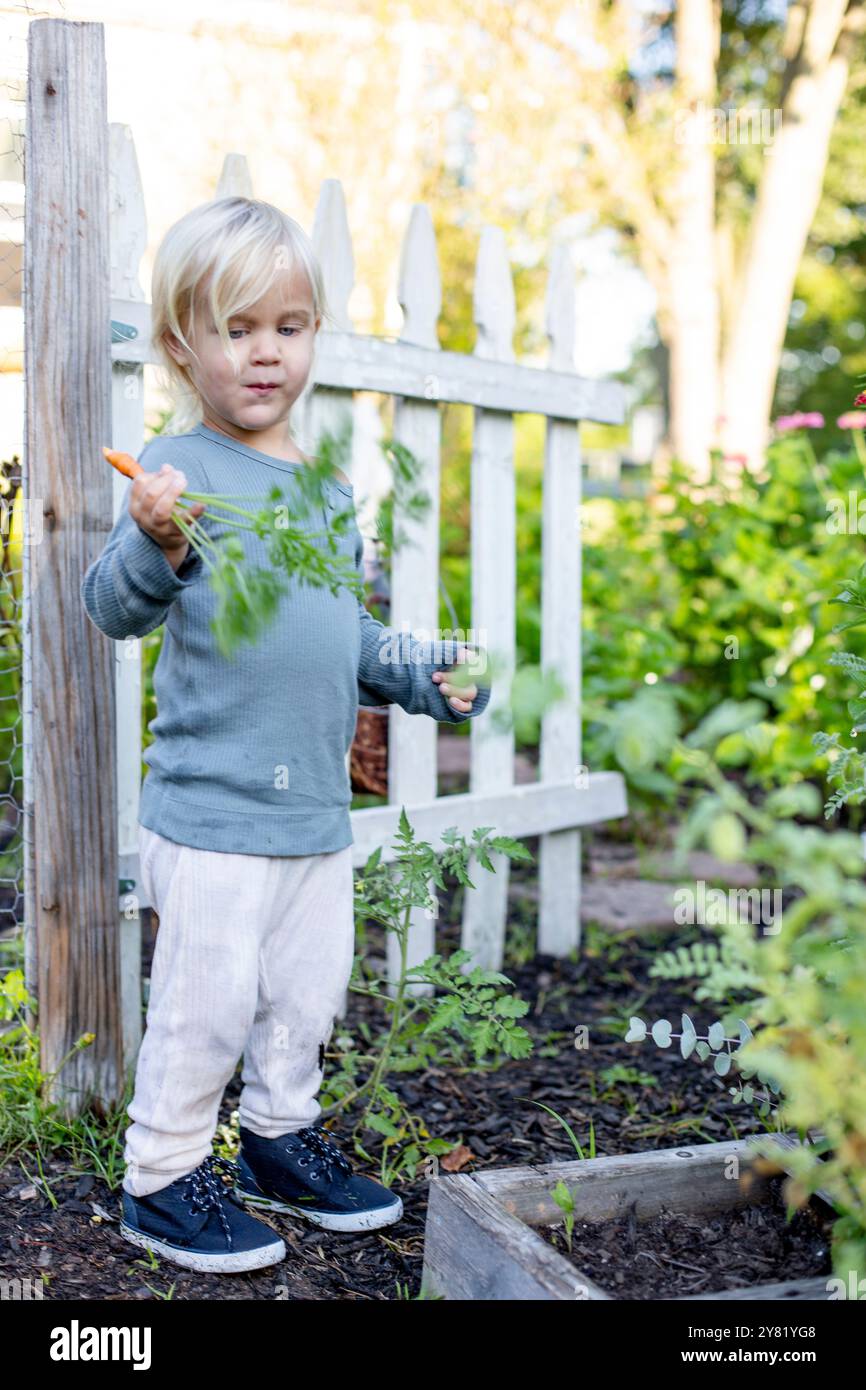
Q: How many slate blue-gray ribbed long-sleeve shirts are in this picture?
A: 1